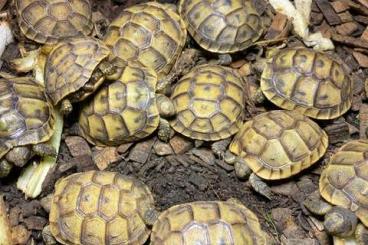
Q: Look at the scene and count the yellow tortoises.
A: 12